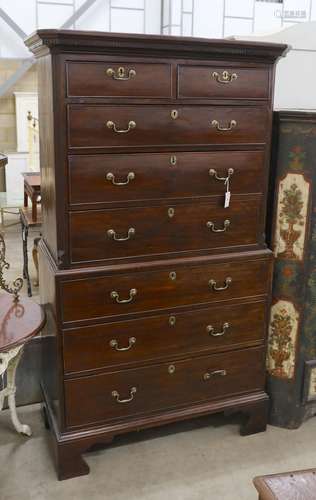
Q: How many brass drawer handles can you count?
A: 14